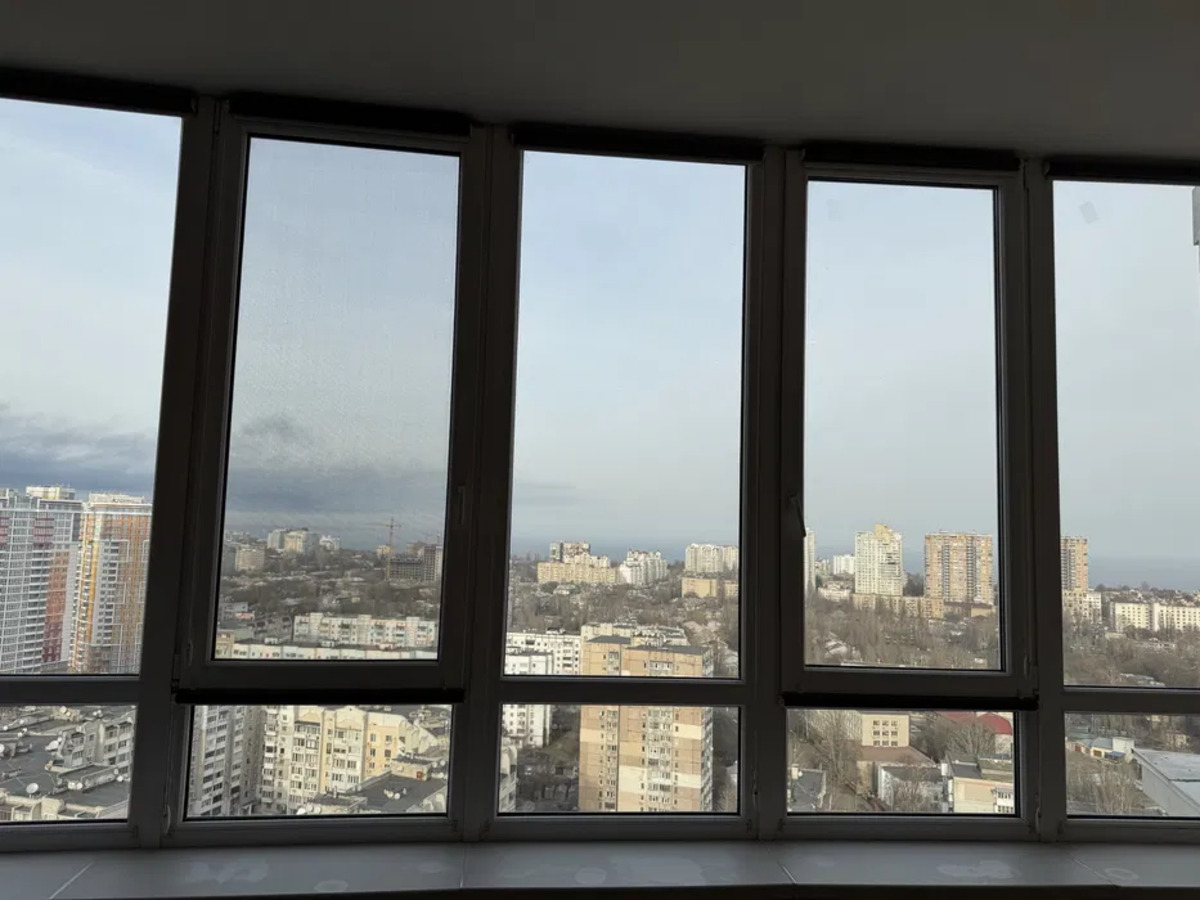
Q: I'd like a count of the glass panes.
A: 10